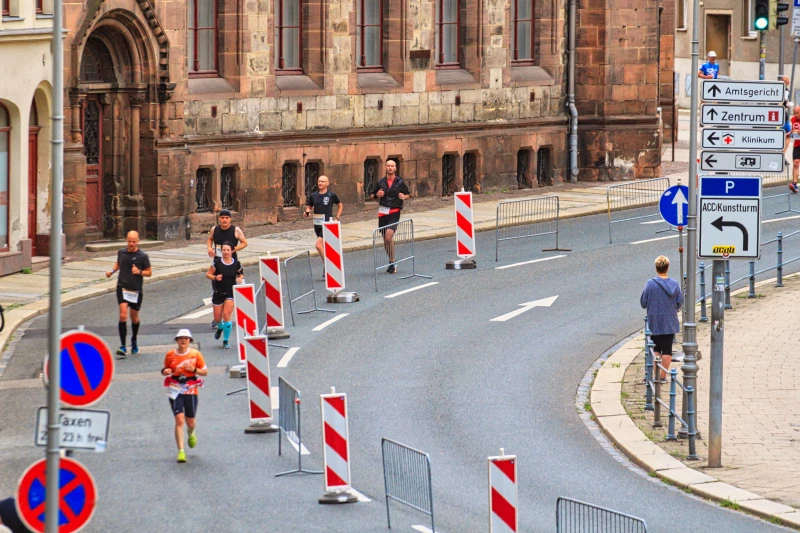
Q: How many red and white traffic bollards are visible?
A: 7